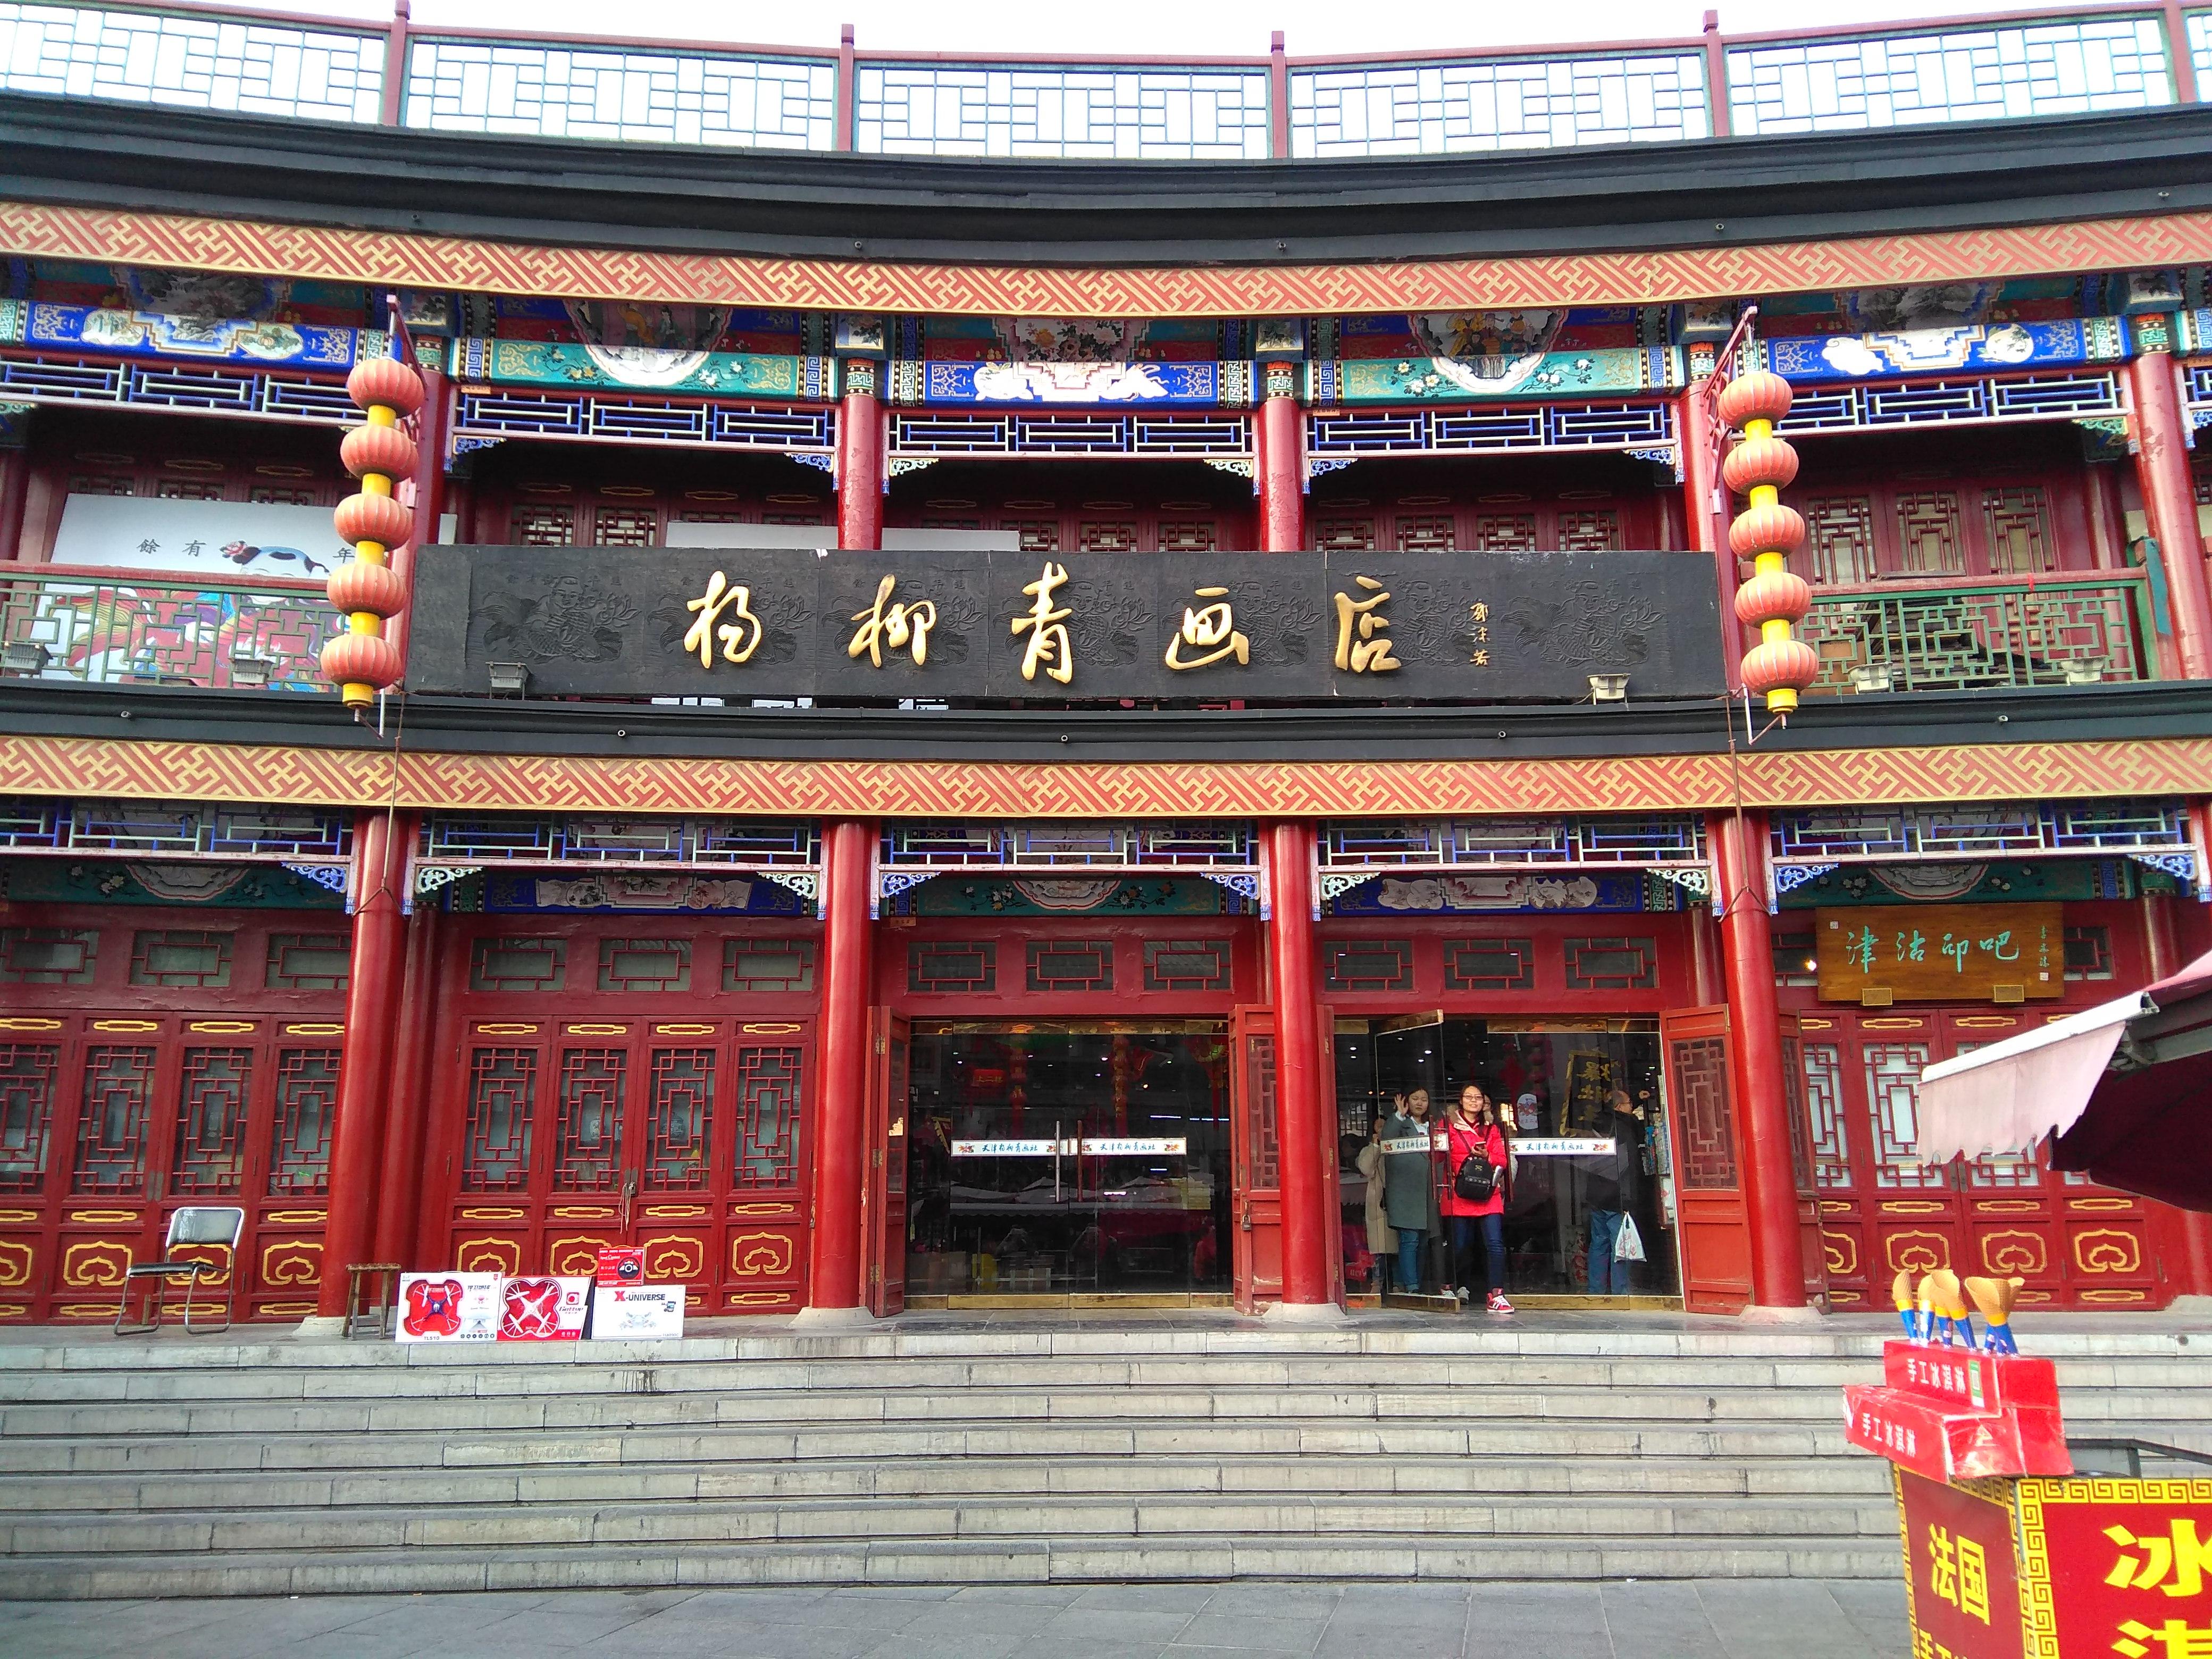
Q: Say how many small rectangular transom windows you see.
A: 14